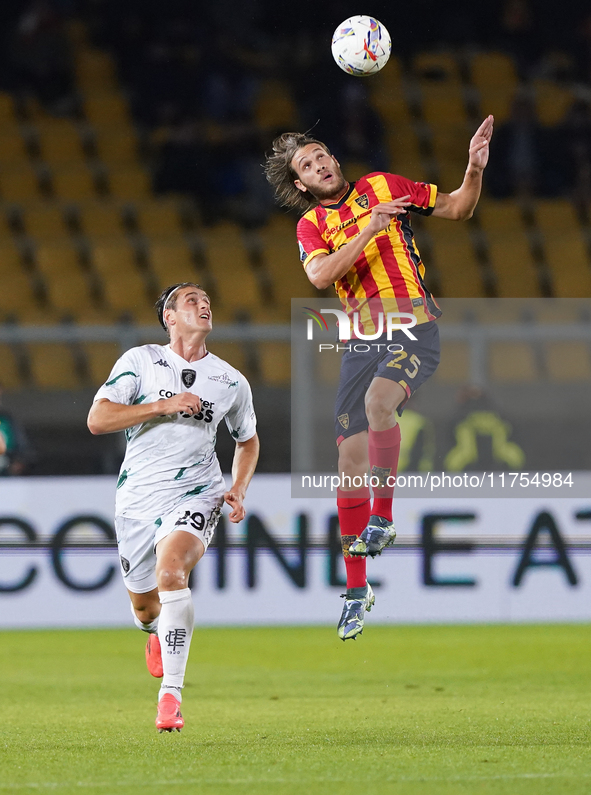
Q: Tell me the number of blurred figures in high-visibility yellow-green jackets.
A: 2